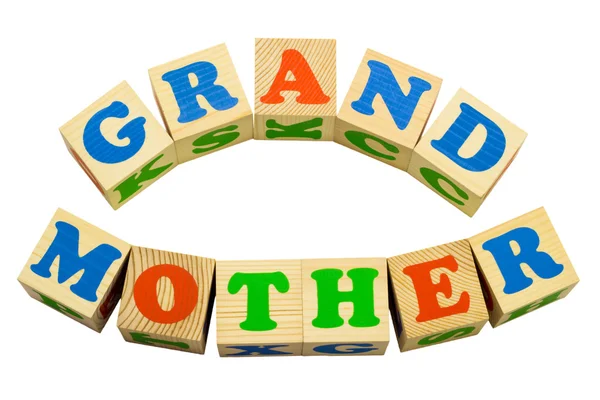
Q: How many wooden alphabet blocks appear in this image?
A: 11